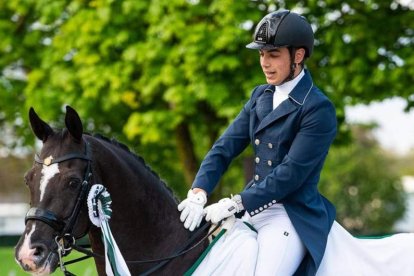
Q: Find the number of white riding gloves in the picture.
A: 2